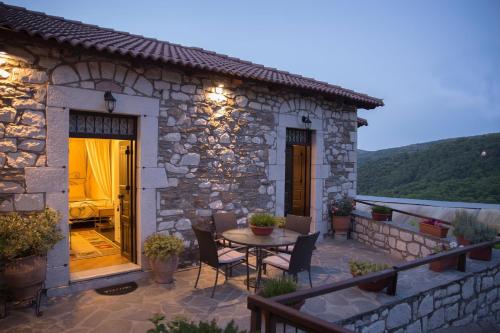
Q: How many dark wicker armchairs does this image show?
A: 4